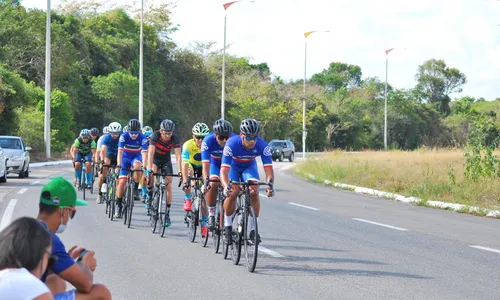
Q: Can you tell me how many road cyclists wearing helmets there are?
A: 11